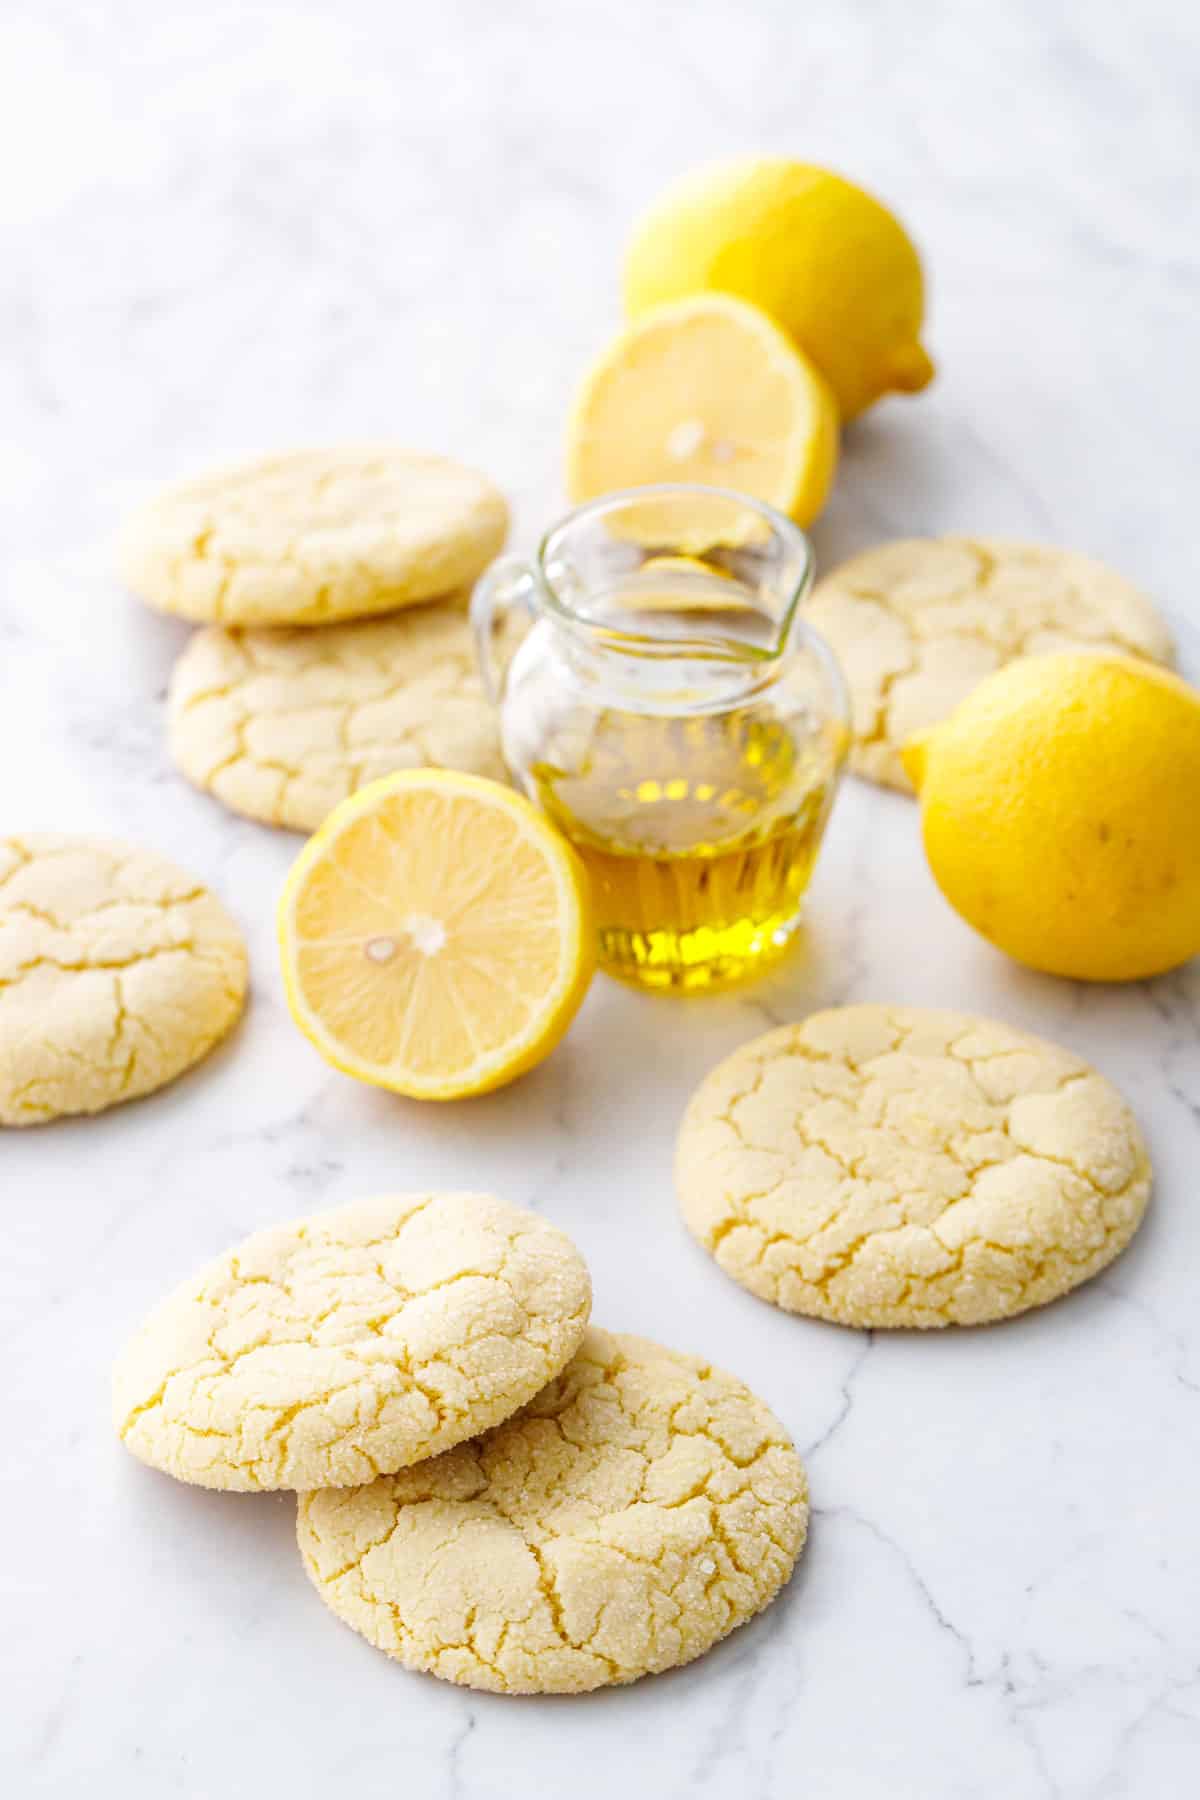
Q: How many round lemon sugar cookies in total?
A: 7